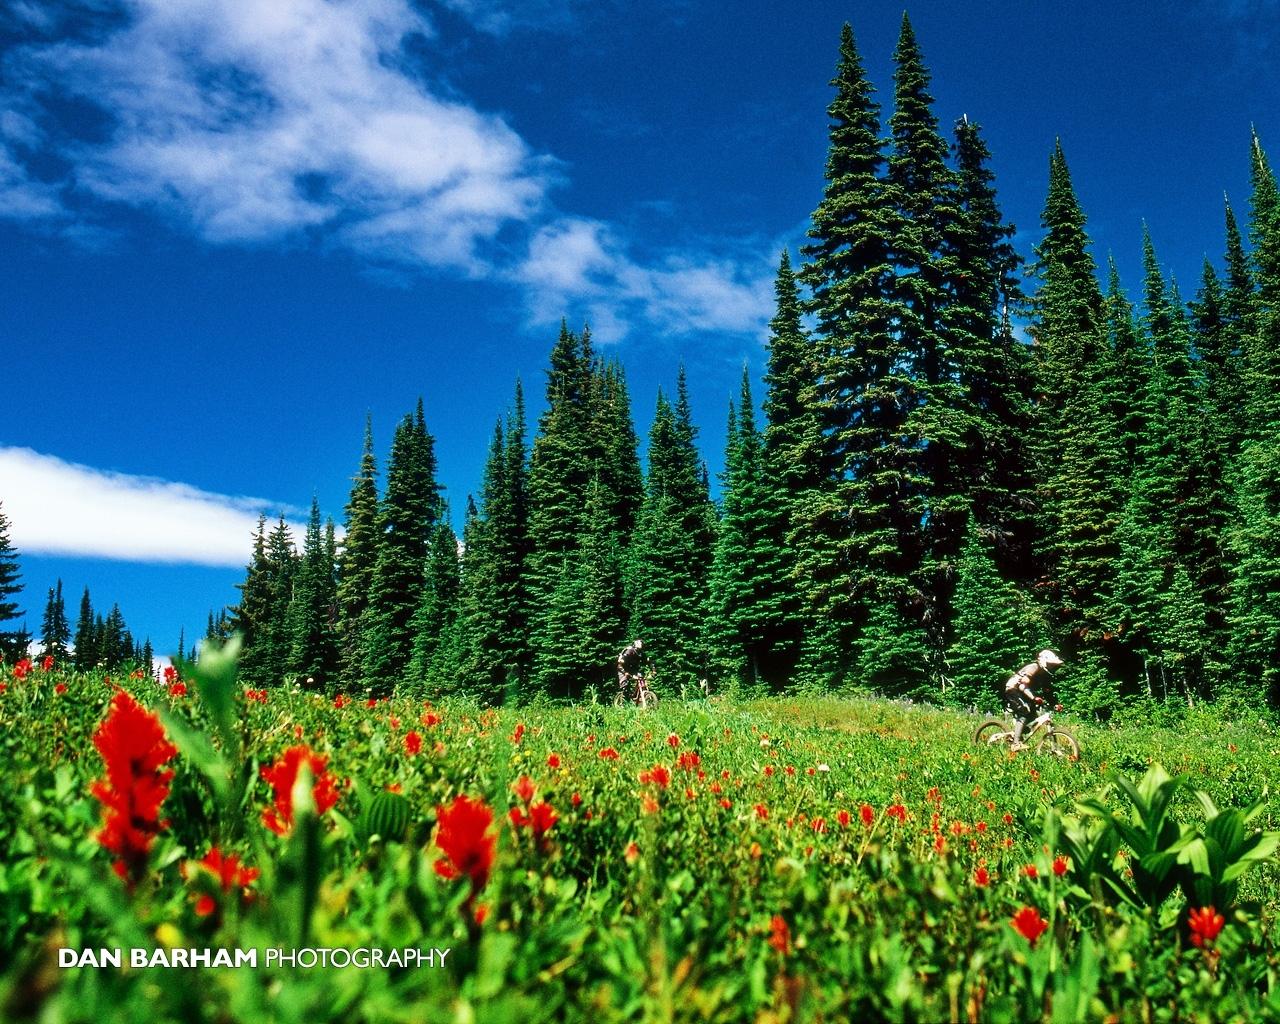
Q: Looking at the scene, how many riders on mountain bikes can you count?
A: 2